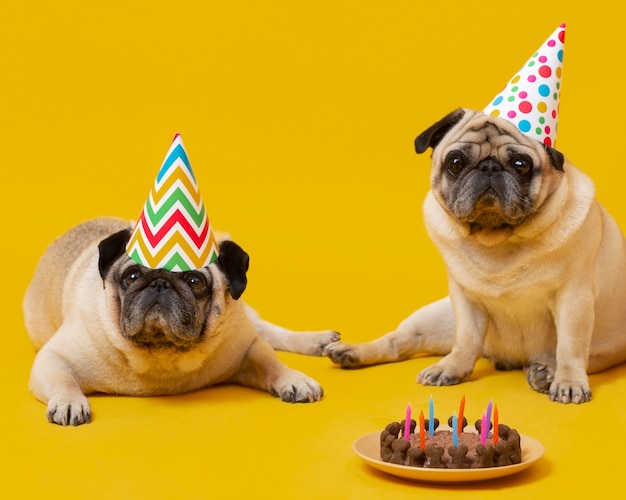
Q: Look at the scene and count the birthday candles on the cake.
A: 8